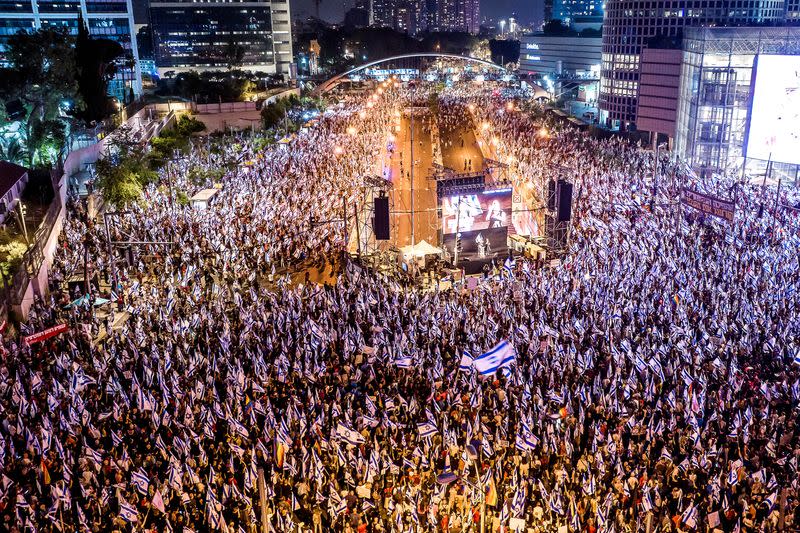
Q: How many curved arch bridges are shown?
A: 1